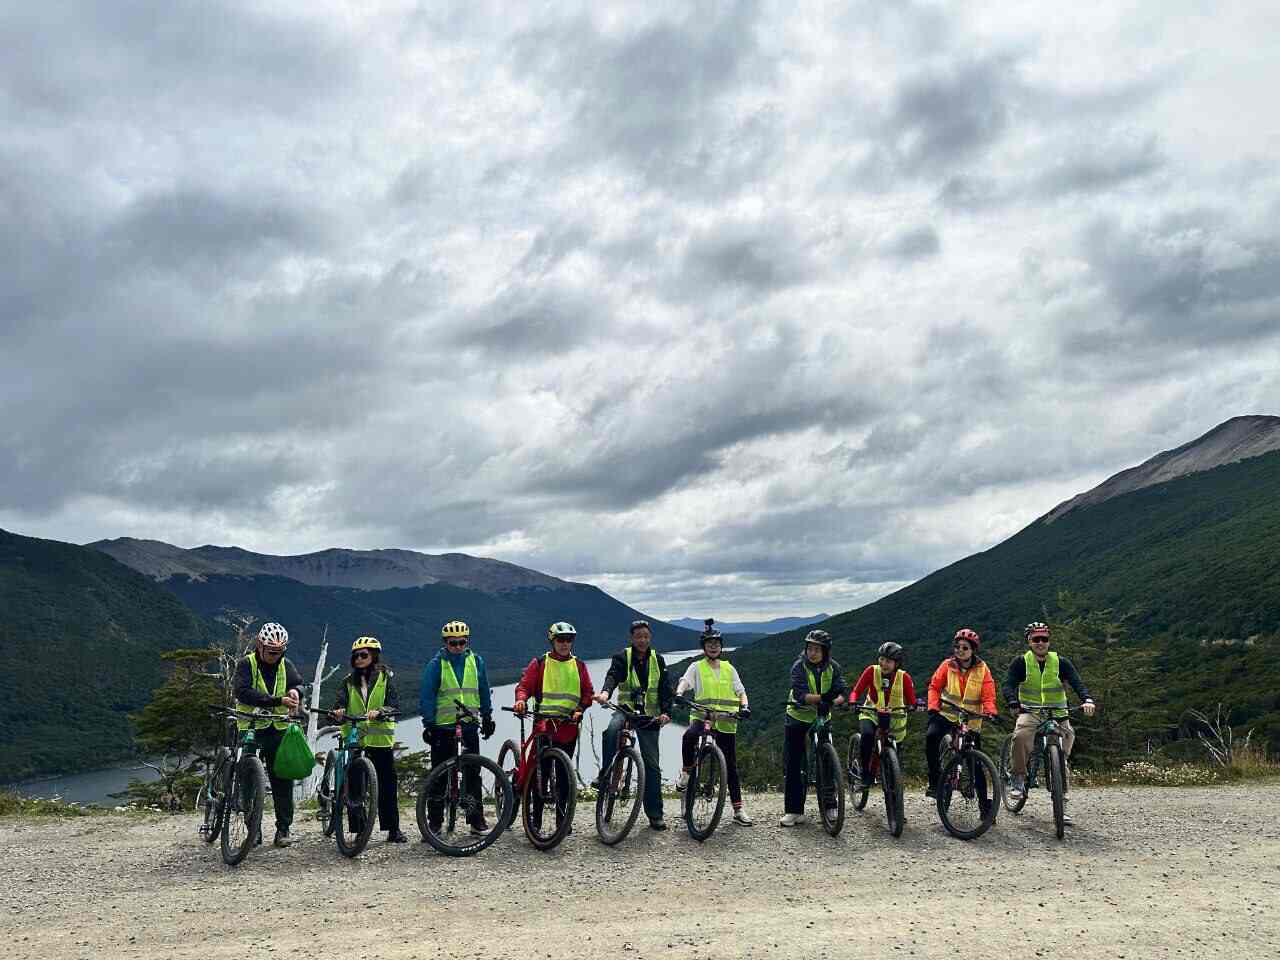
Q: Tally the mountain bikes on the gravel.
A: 10